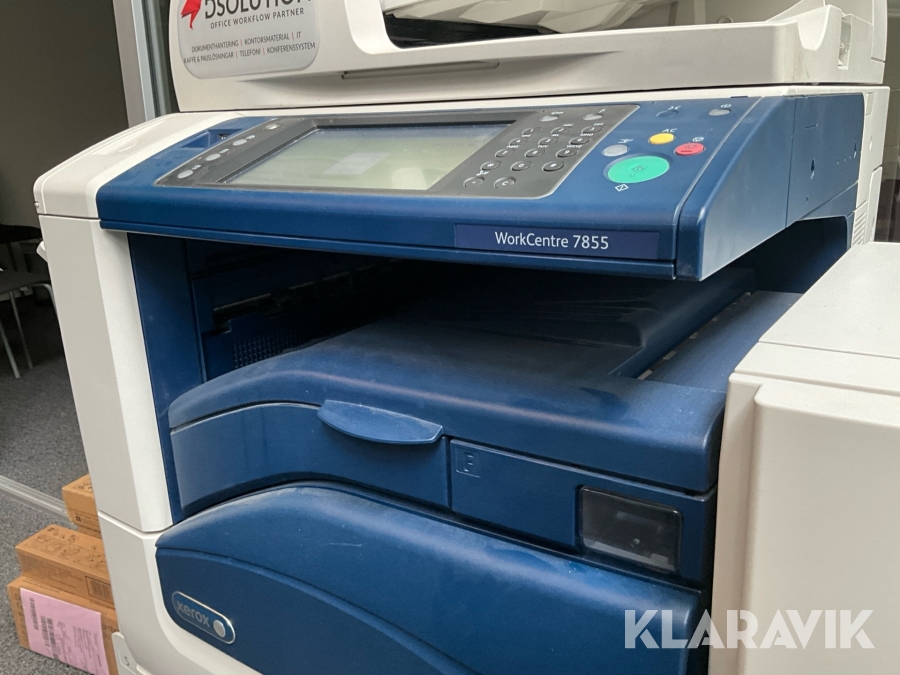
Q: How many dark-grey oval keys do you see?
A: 14